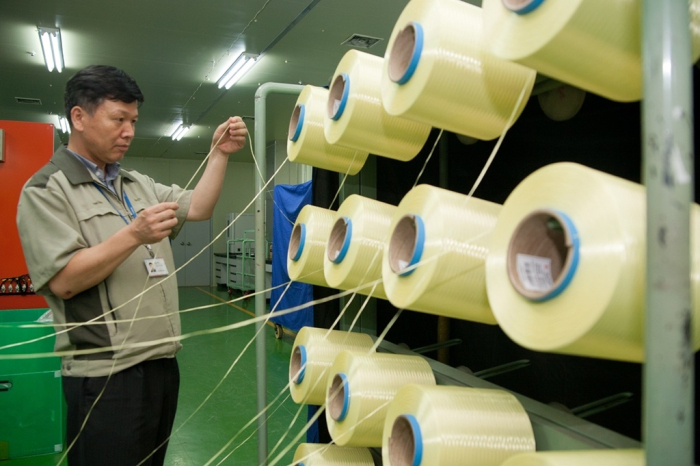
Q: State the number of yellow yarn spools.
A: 13